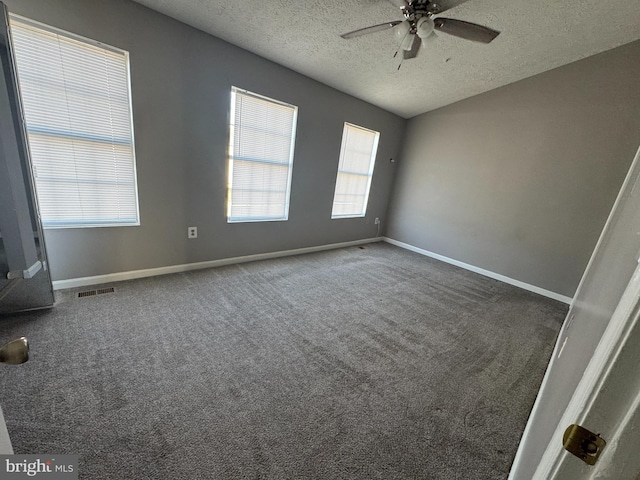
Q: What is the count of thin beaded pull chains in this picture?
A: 2